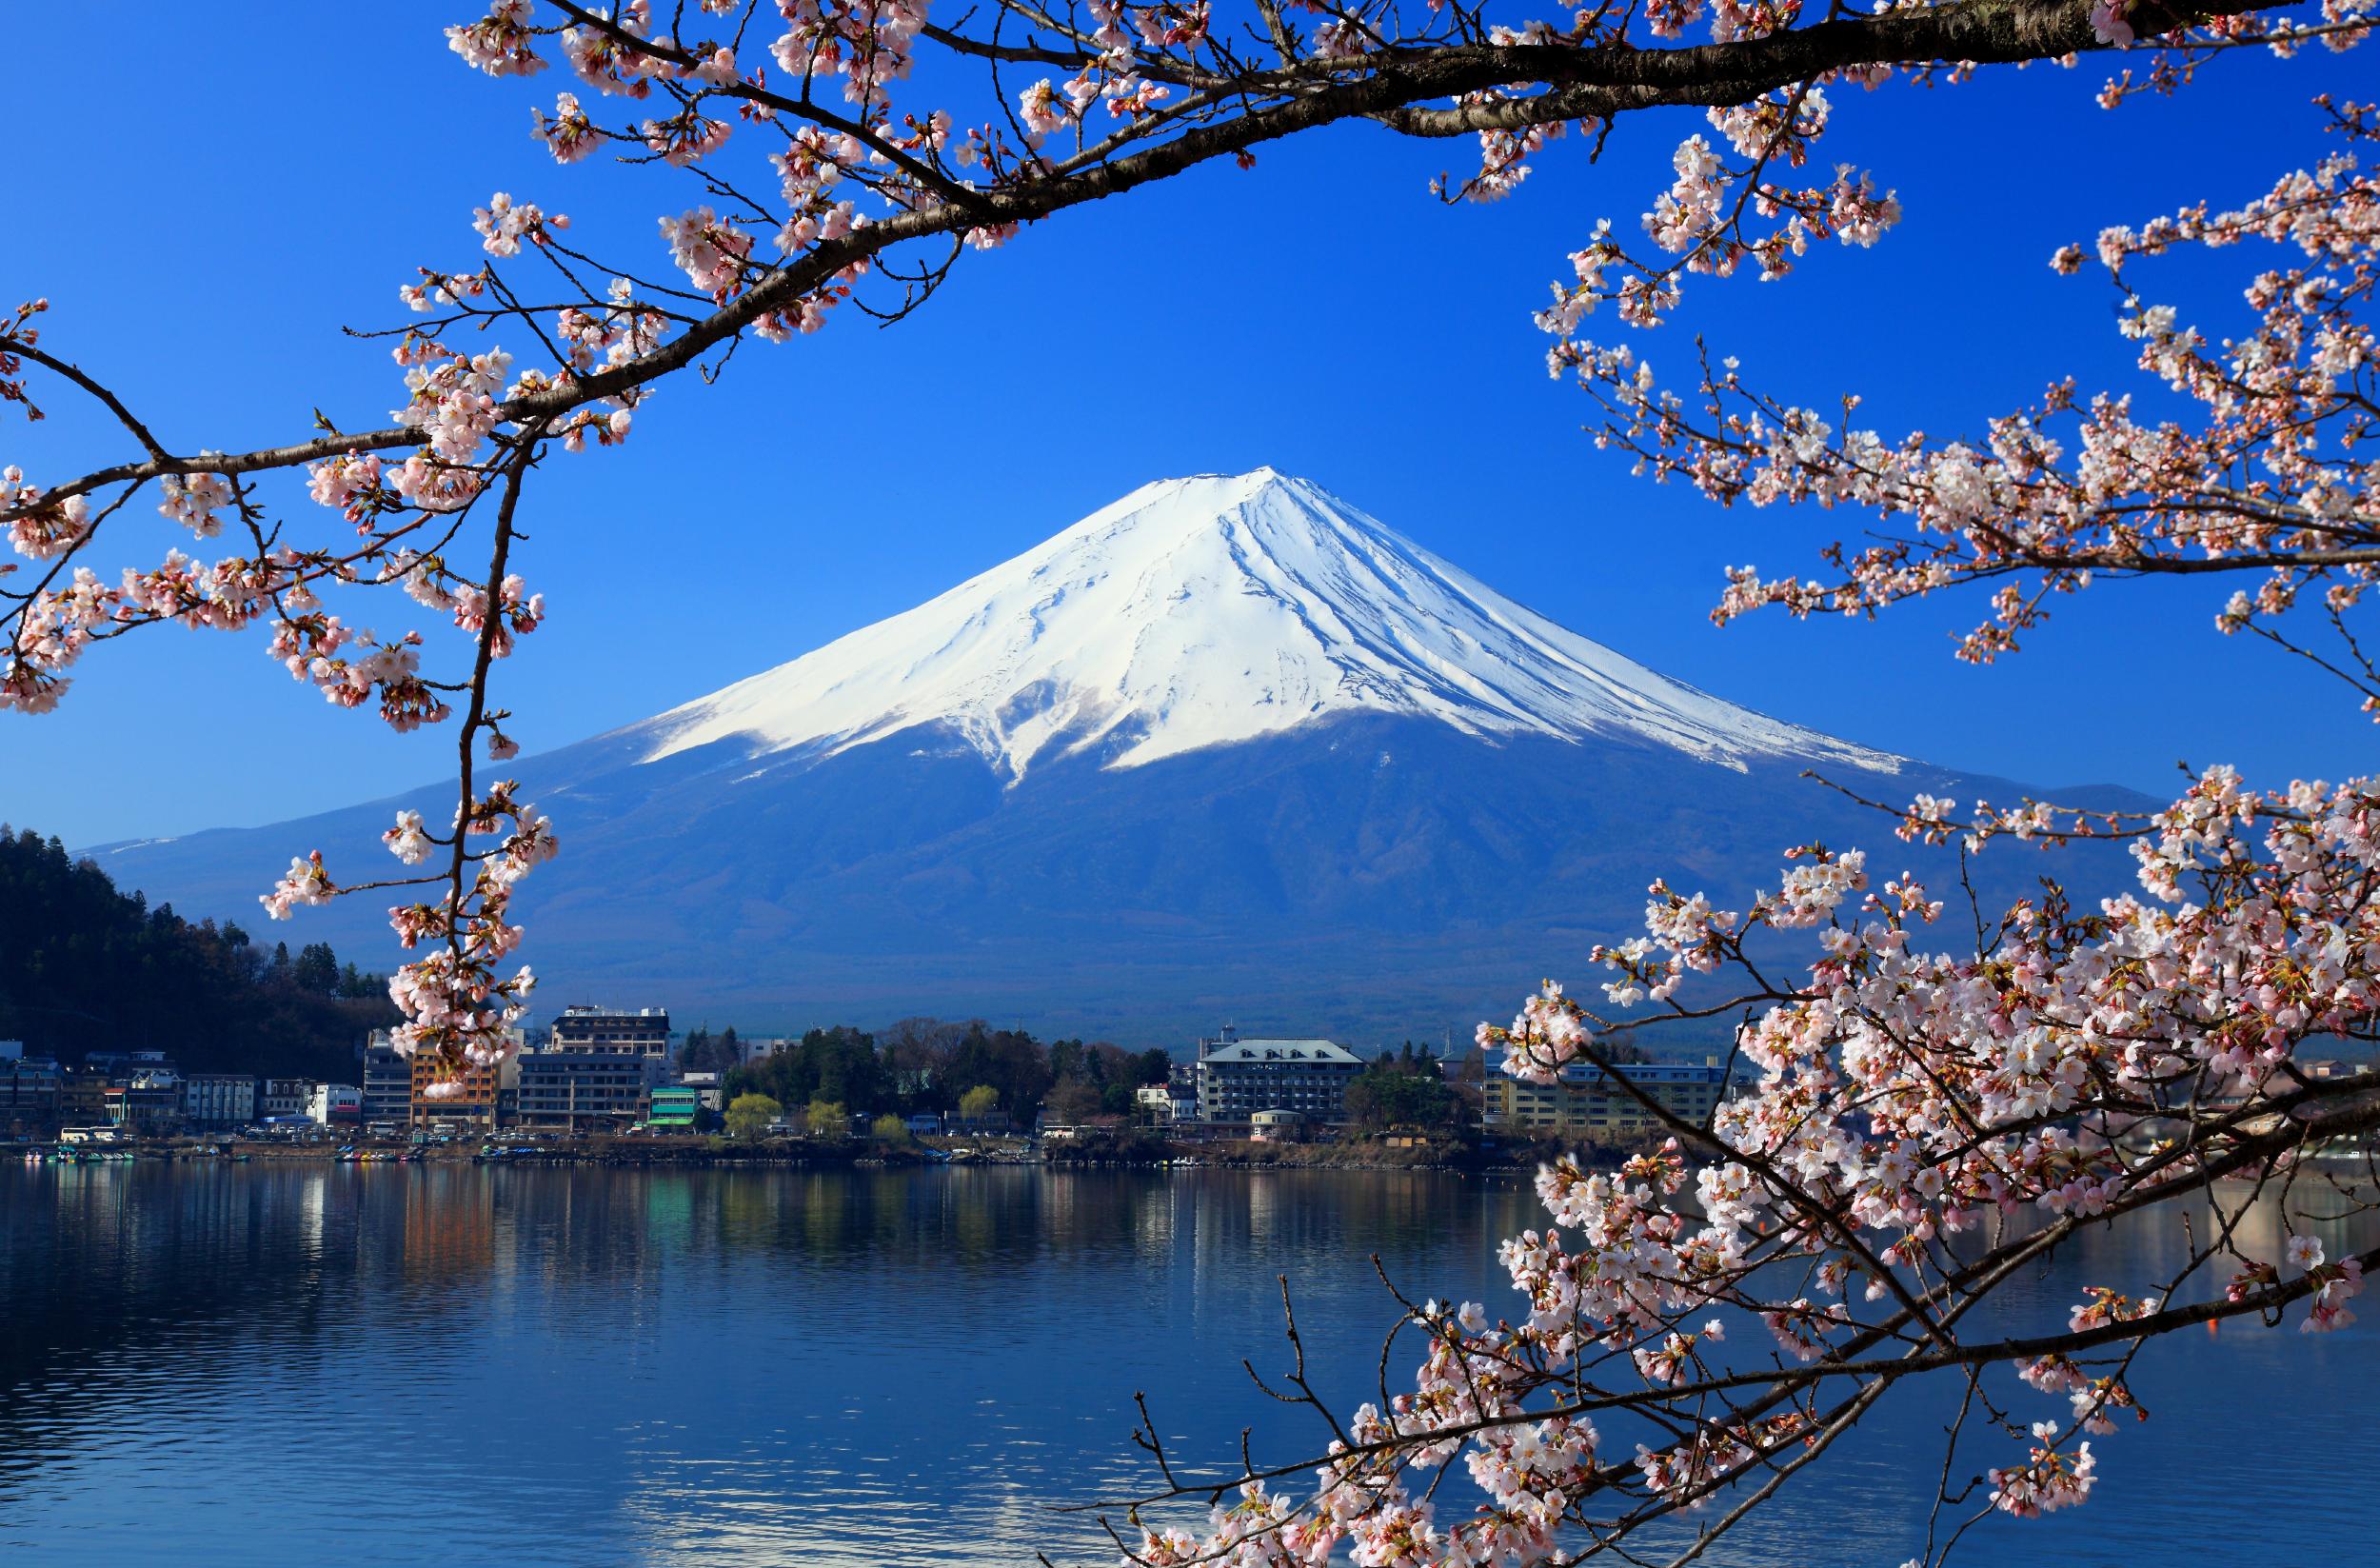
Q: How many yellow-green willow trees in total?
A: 4